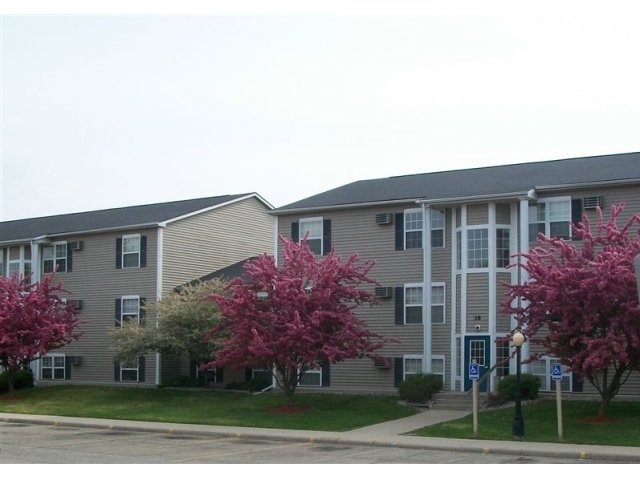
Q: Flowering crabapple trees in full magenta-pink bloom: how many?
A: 3